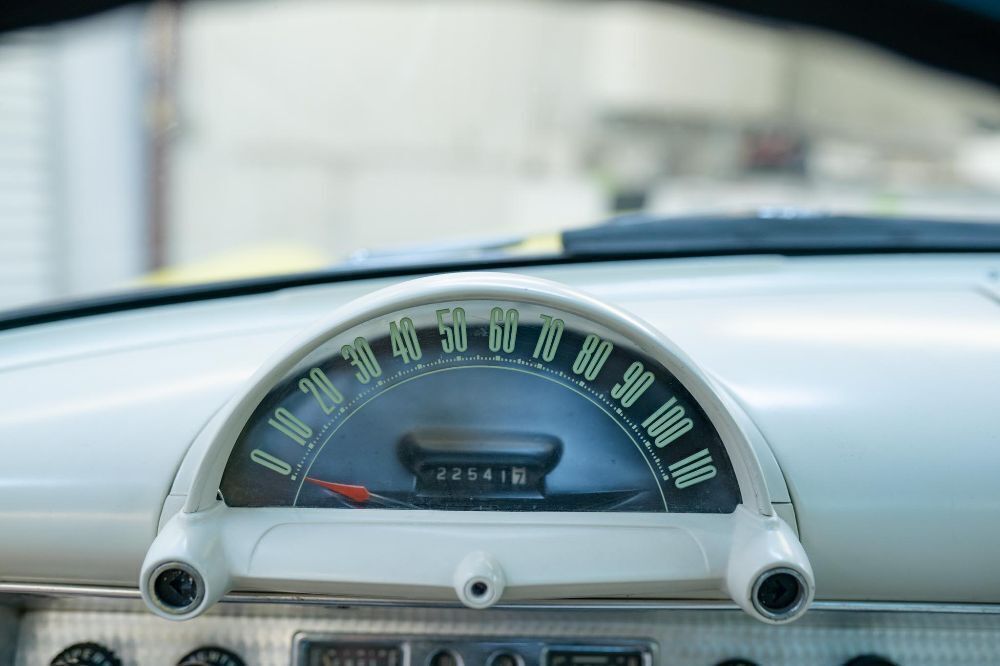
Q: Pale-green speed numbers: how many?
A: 12